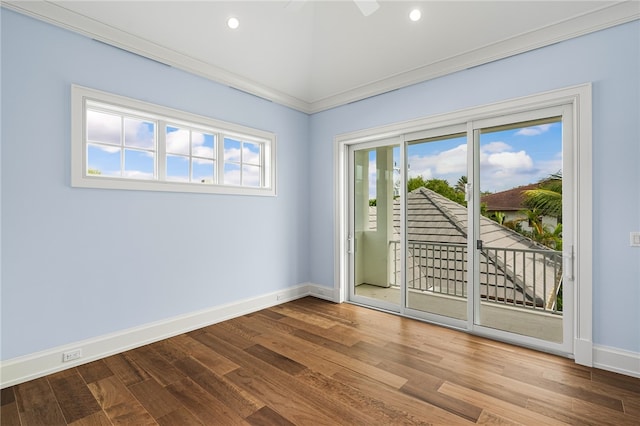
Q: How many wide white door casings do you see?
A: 1